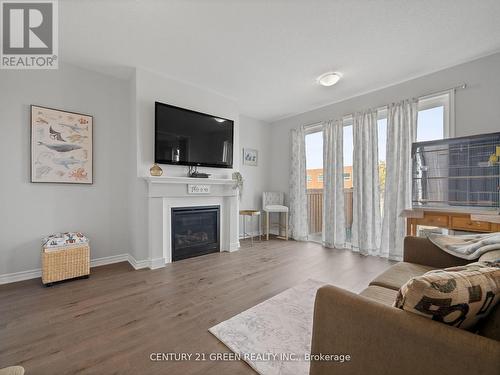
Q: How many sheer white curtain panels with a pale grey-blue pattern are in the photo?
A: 4